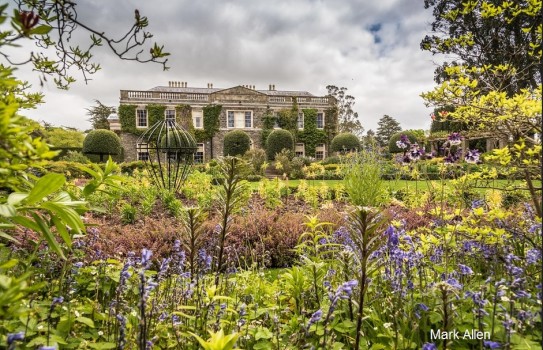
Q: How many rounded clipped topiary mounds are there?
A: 6